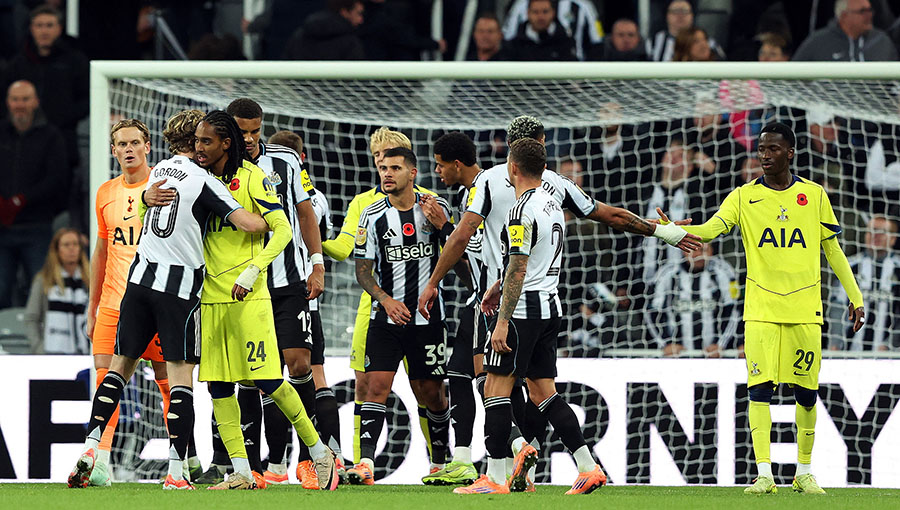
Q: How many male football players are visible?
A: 11